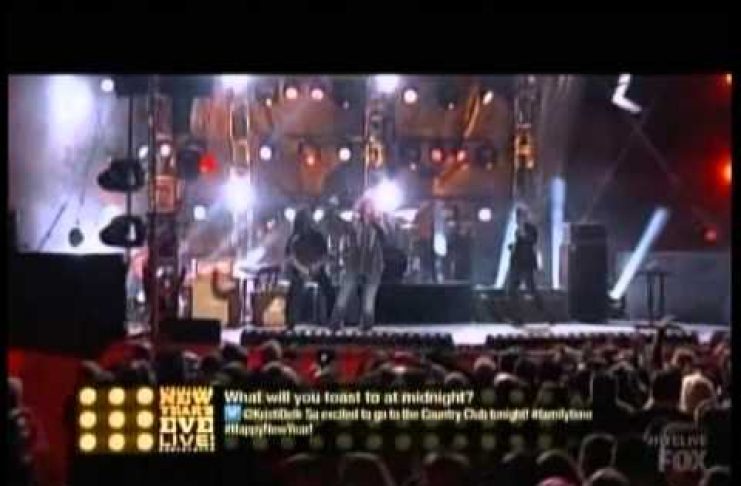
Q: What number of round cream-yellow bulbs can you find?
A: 9